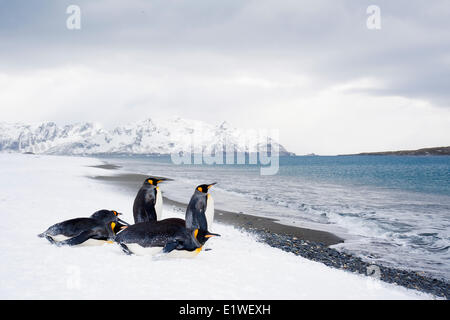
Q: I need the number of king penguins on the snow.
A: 5